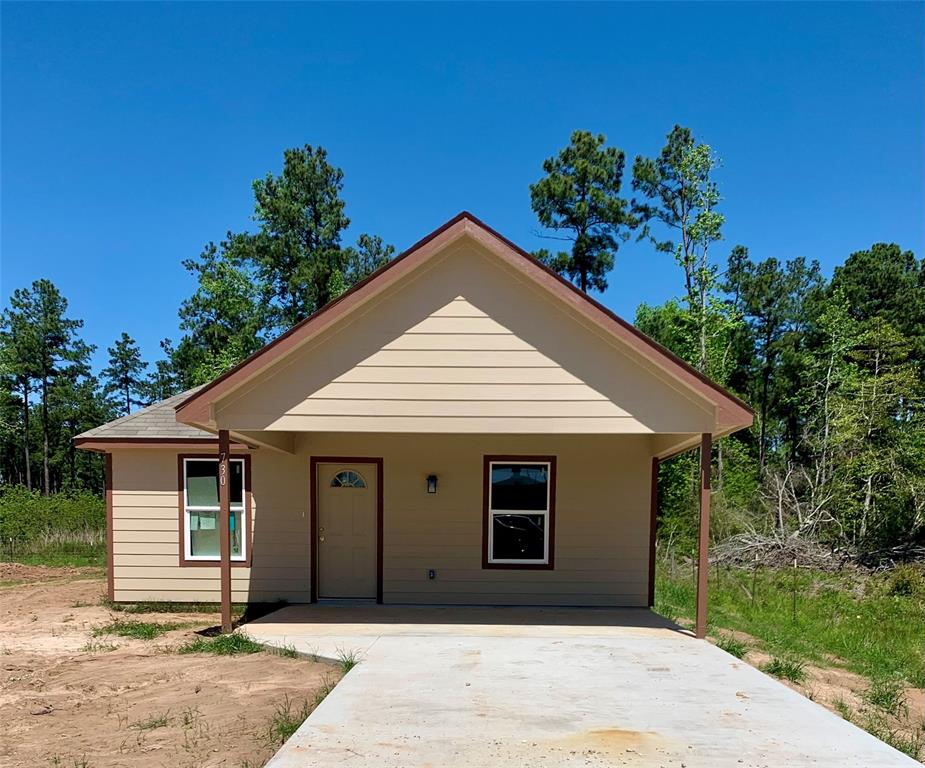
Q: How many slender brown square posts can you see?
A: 2